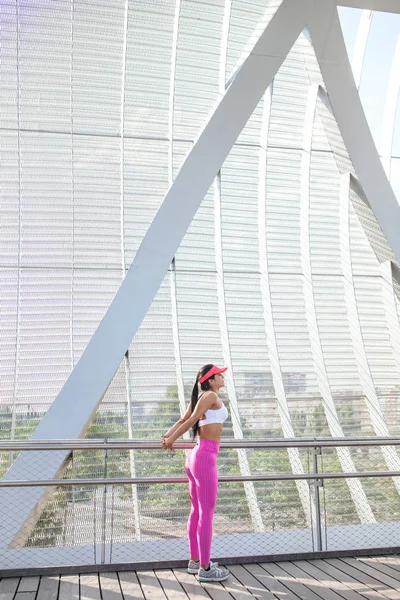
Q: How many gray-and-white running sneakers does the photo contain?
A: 2